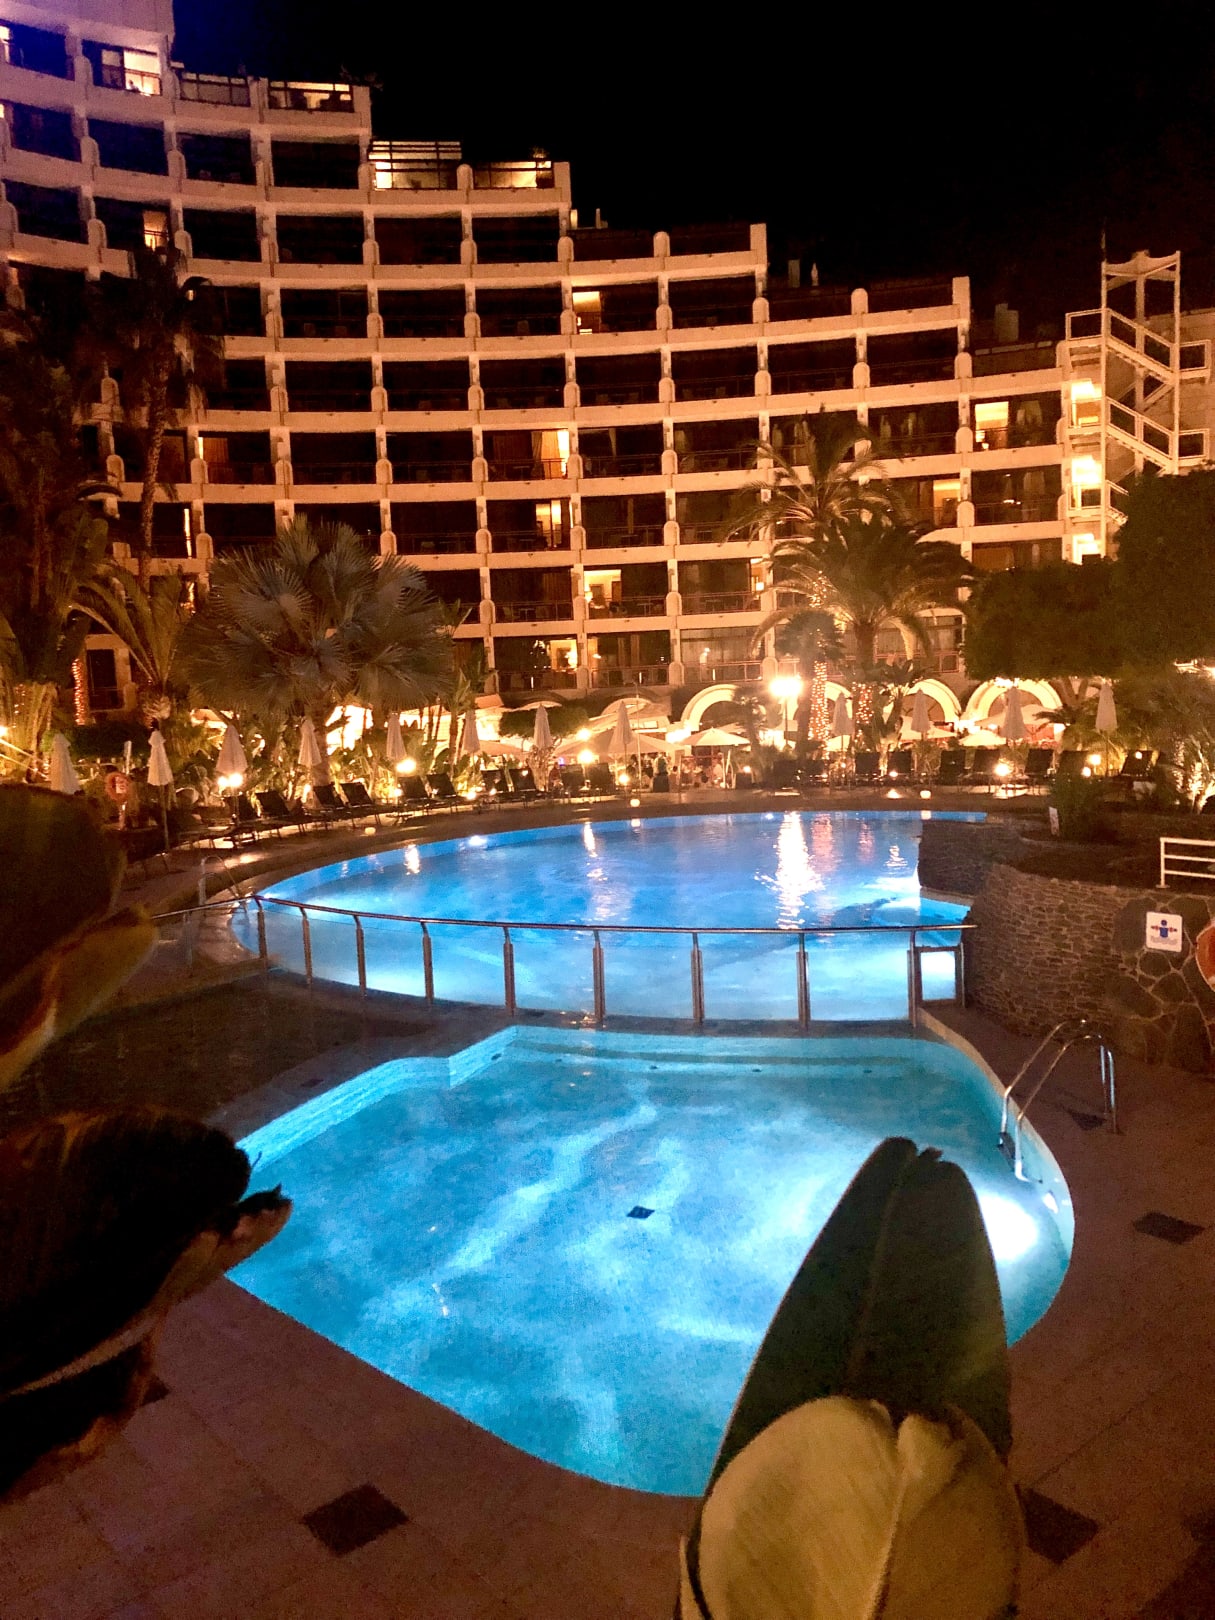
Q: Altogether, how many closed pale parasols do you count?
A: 12